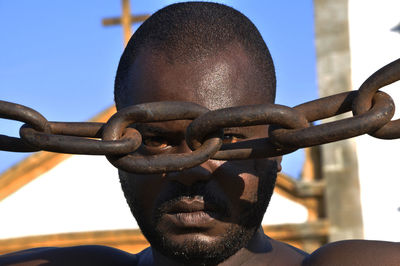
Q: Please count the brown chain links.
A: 6